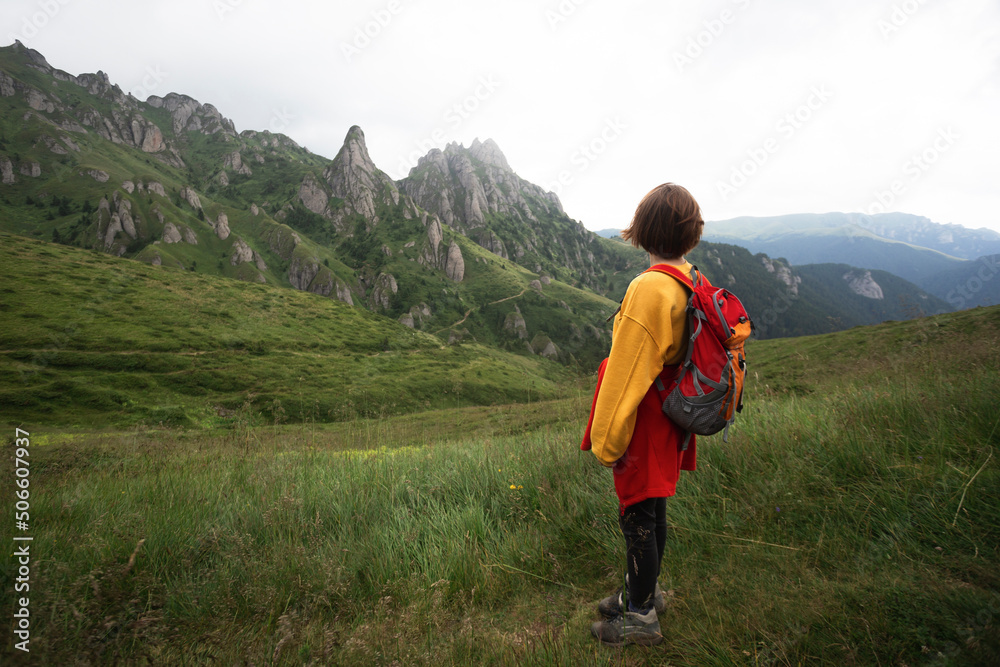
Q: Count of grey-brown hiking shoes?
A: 2